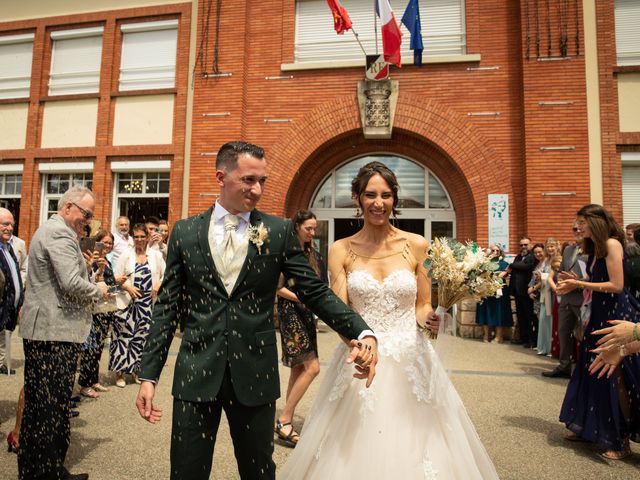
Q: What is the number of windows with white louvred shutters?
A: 6